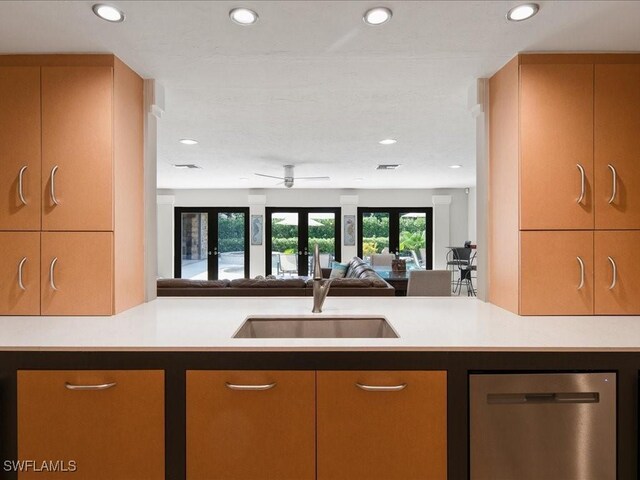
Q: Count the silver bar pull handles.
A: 11